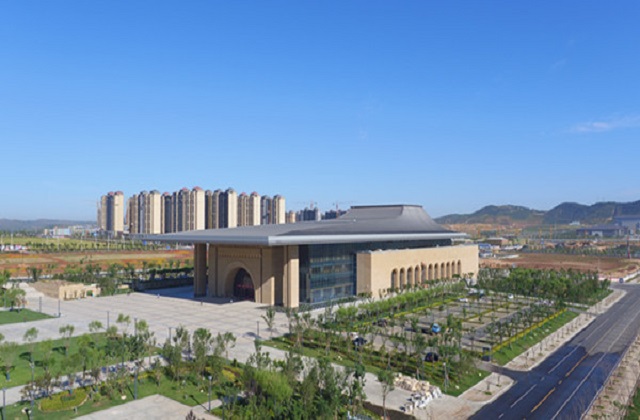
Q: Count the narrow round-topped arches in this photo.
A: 11